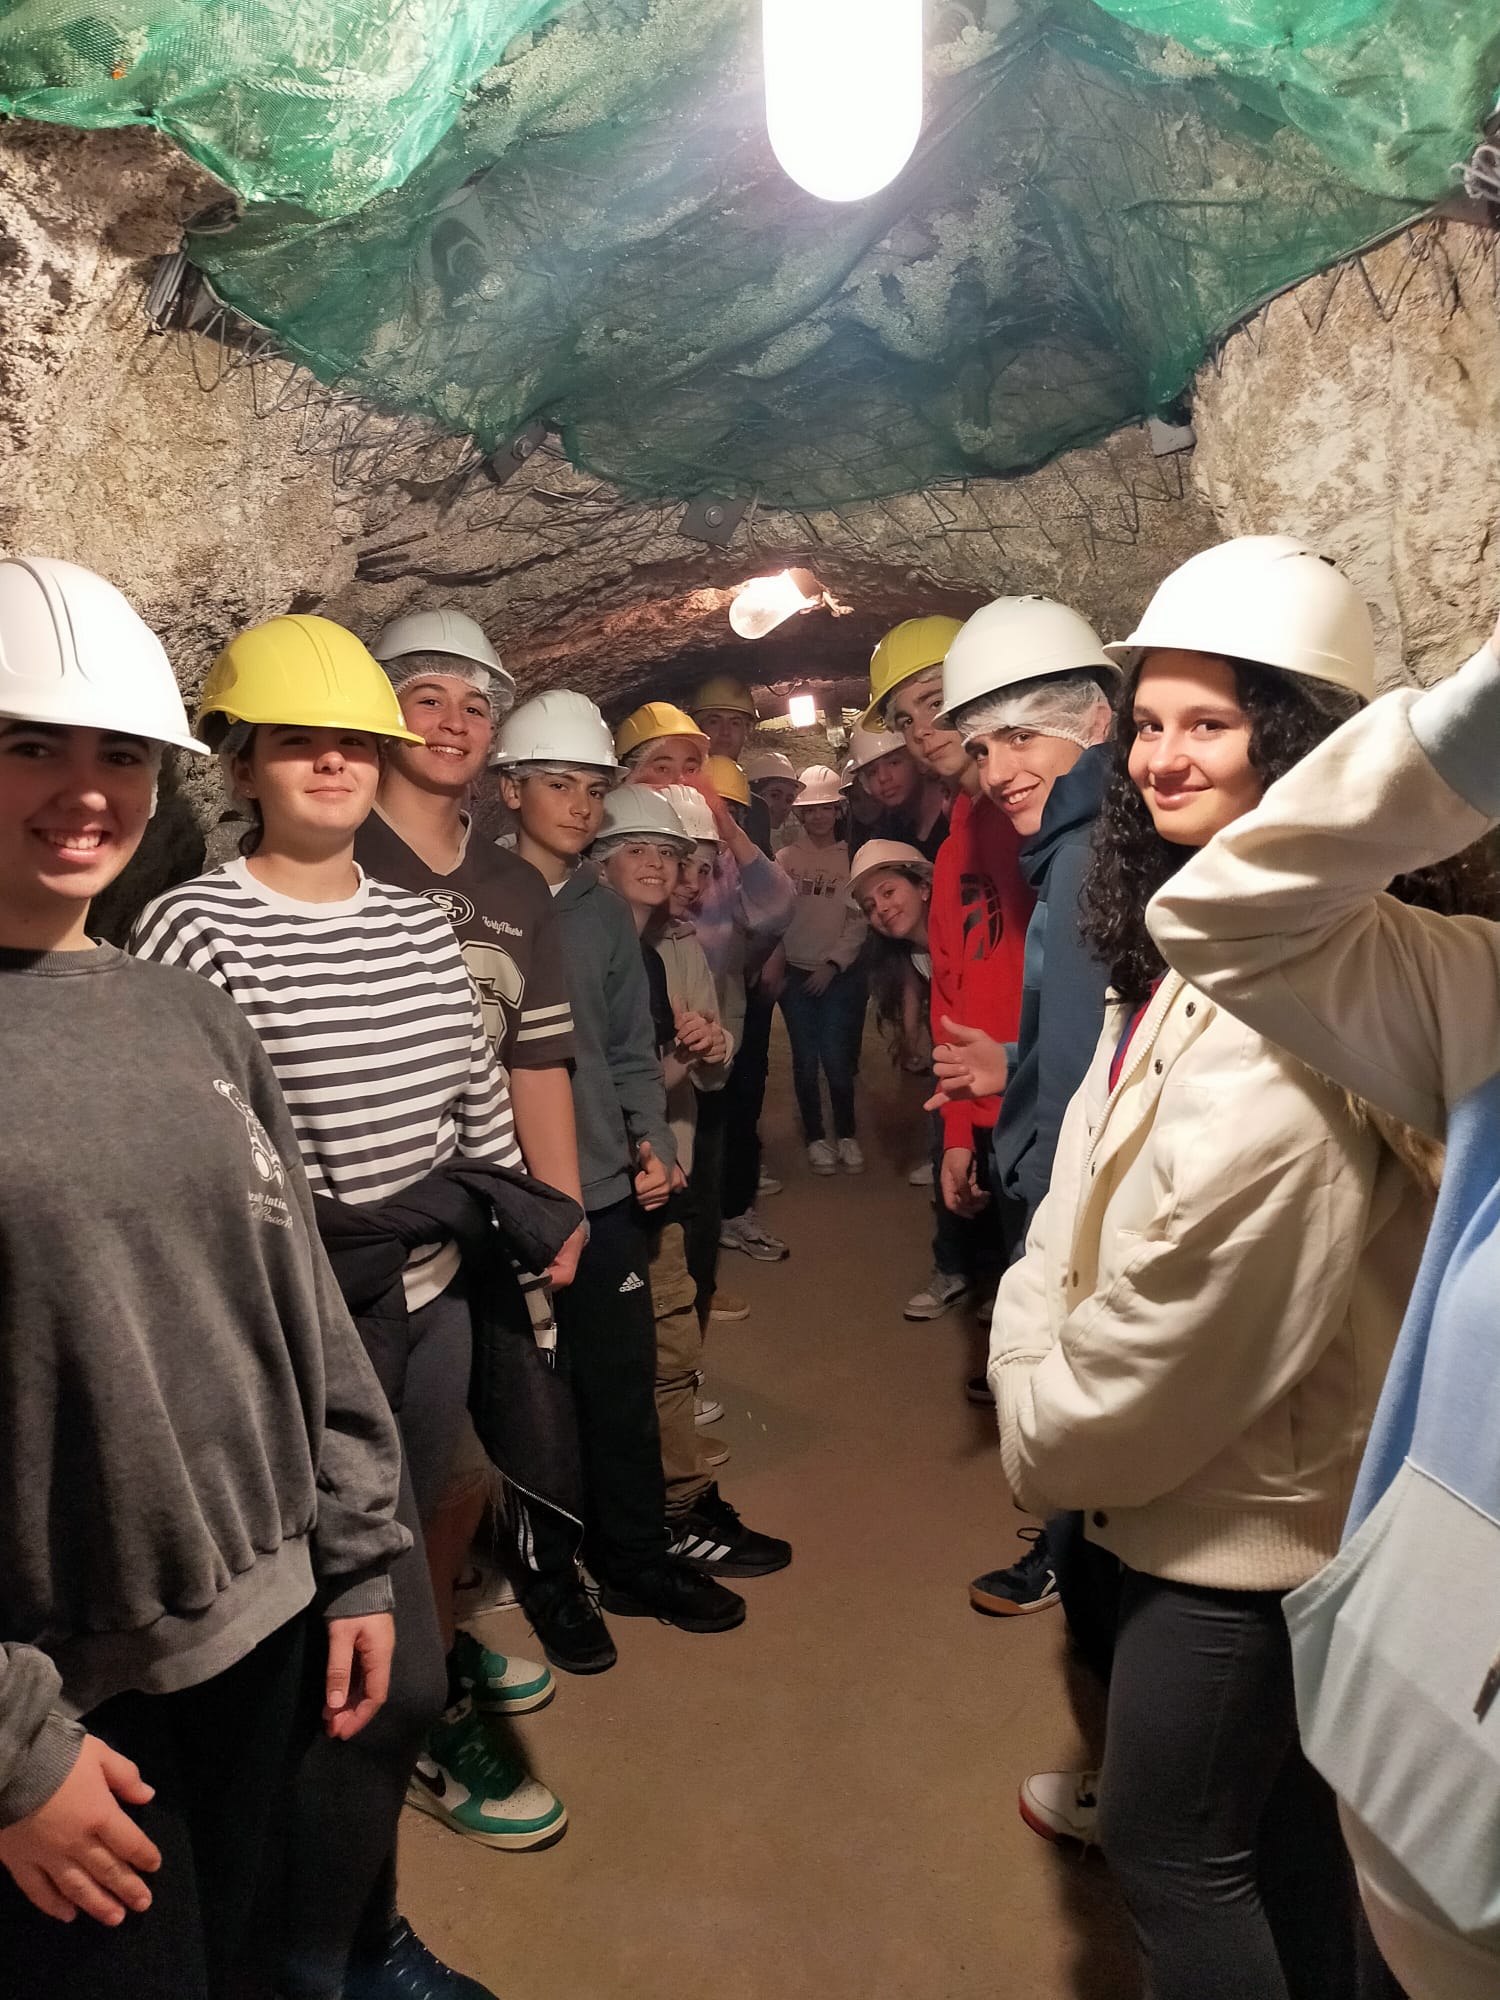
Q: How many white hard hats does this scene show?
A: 12